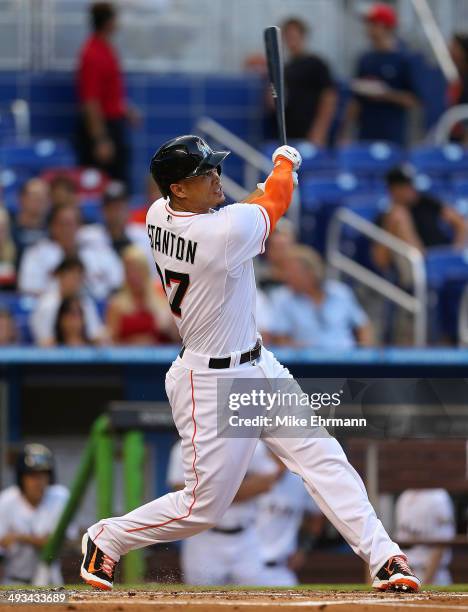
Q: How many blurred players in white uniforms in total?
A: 4